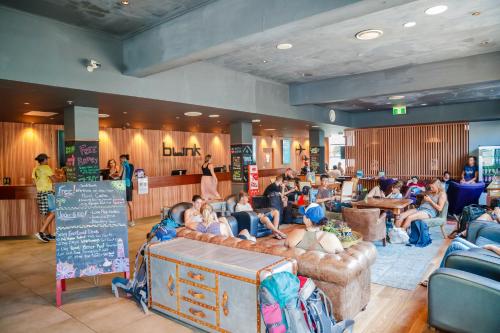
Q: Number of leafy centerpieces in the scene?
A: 1